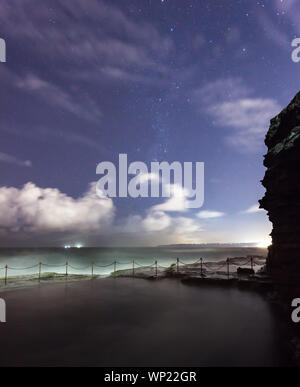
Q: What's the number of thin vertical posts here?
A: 11